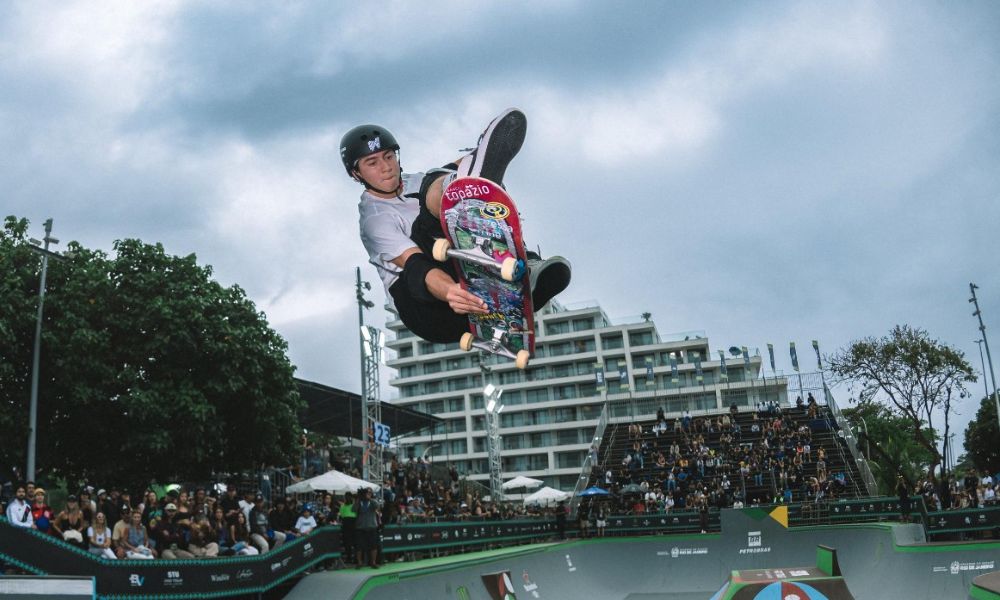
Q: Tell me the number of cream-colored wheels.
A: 4